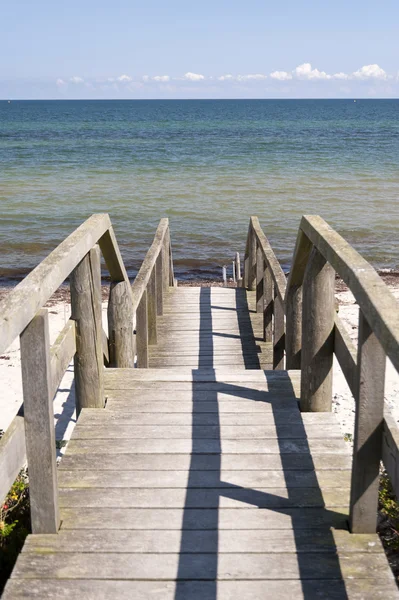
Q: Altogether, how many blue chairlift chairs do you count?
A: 0